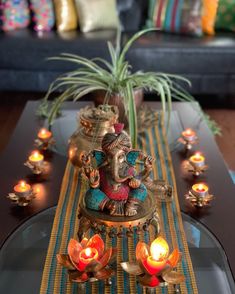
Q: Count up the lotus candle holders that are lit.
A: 8